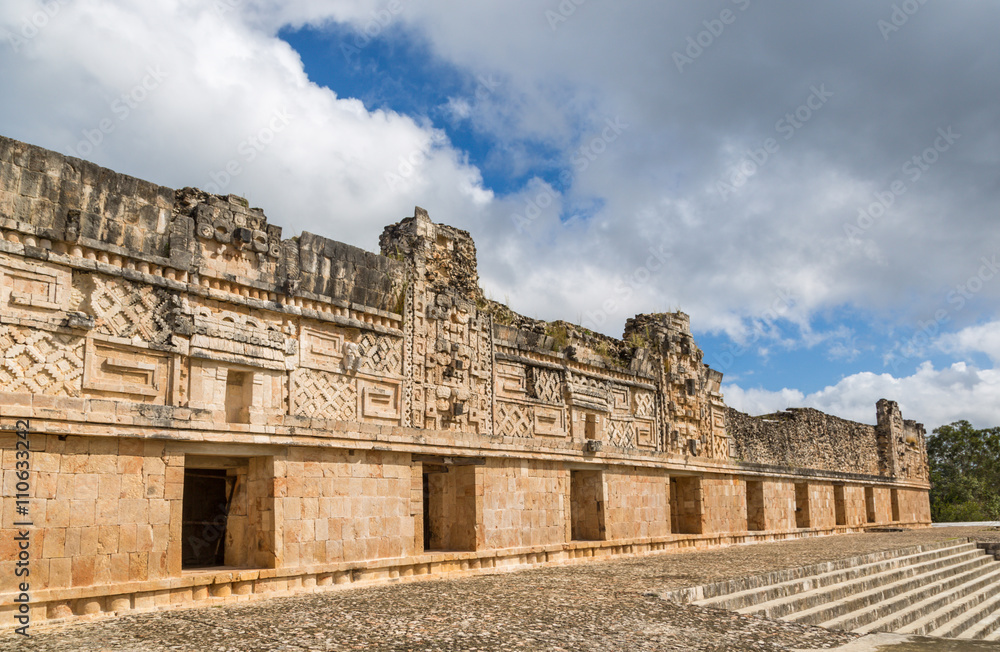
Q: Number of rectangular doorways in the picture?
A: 9